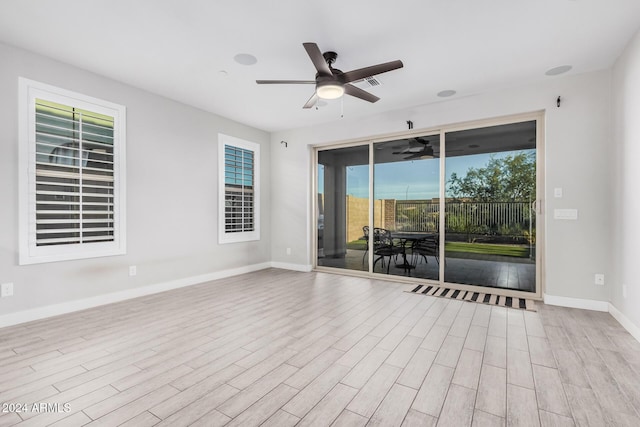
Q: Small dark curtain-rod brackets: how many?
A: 3